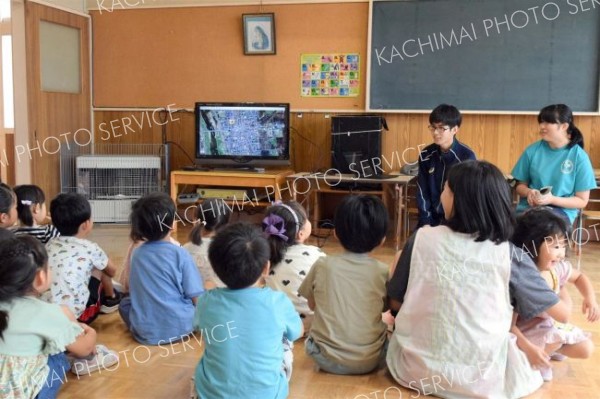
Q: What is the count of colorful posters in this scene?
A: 1